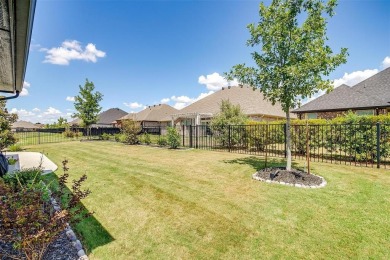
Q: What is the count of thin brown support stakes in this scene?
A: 2